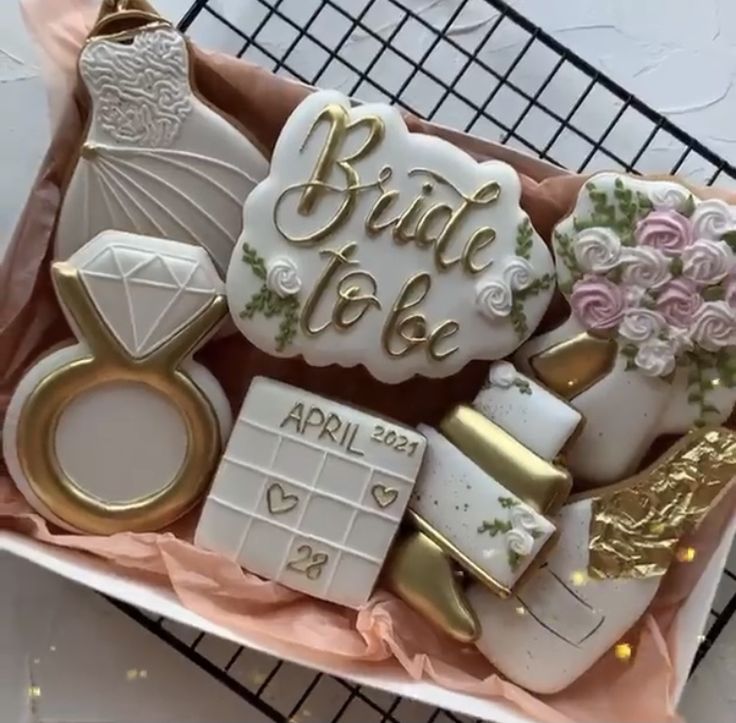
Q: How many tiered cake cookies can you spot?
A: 1